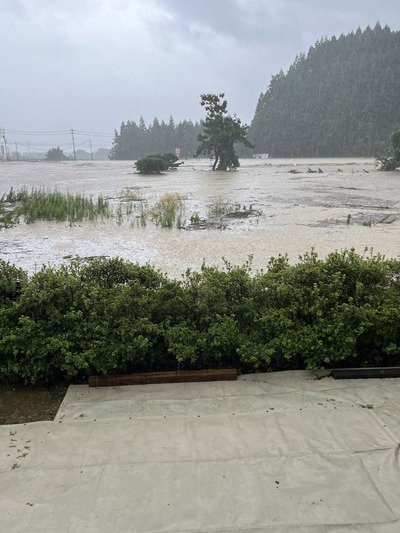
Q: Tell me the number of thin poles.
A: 5